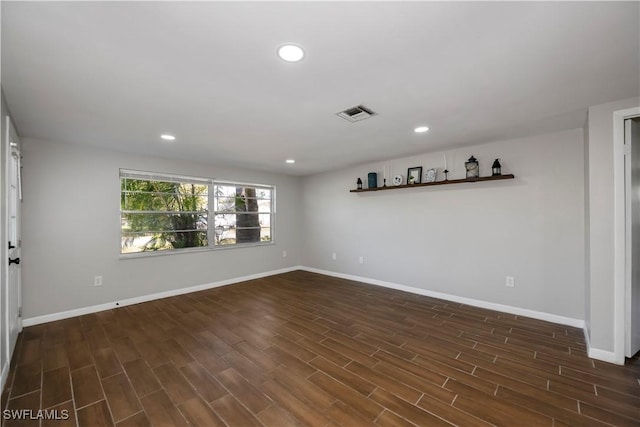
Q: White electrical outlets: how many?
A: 5